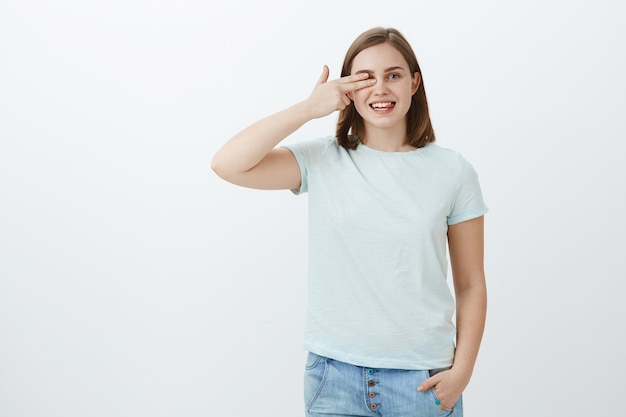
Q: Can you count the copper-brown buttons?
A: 3